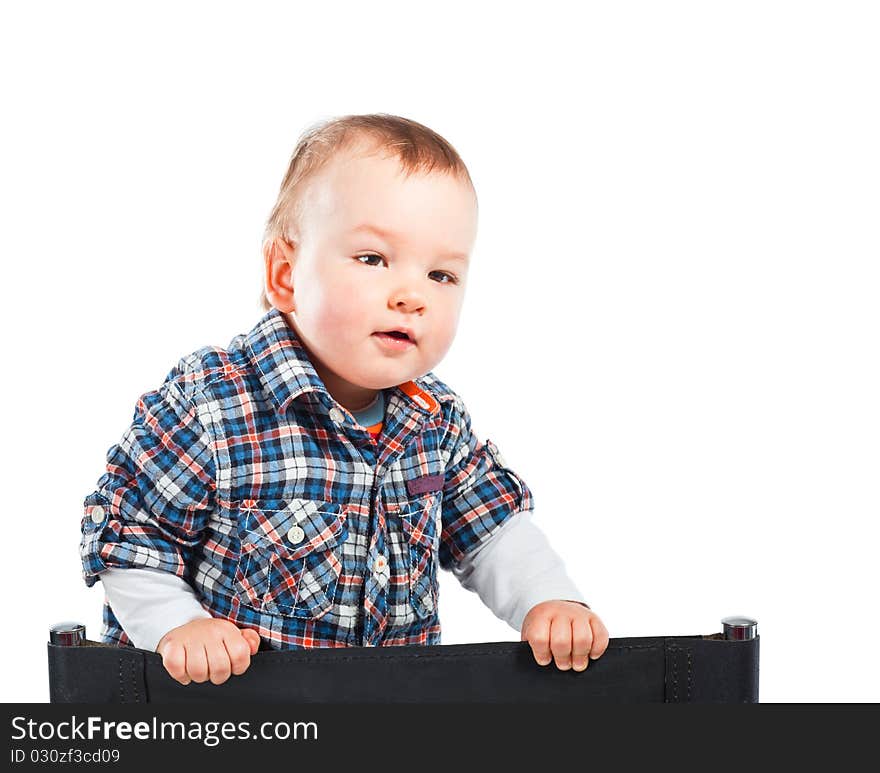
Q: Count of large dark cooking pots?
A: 0